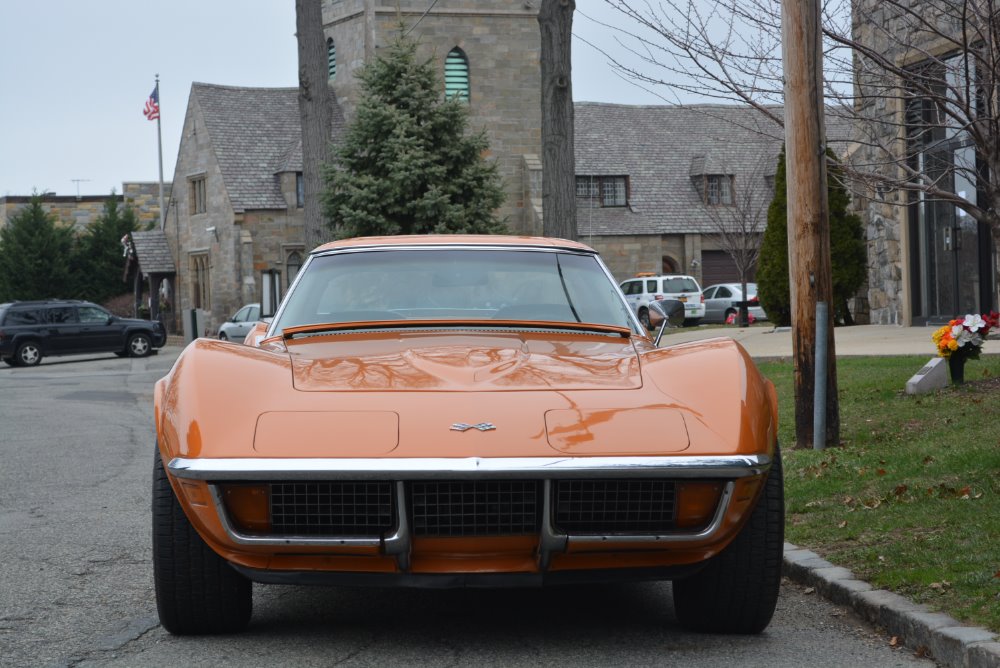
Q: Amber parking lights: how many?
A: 2